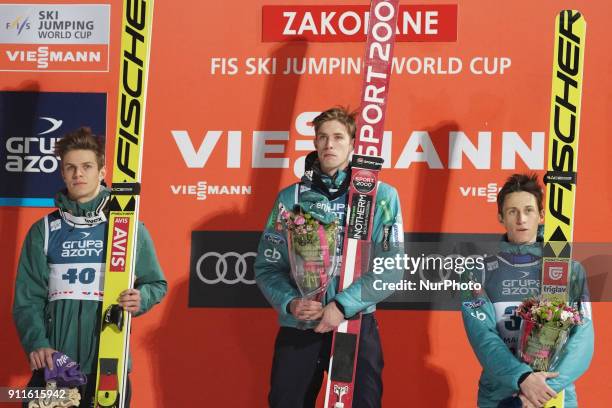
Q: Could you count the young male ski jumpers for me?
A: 3